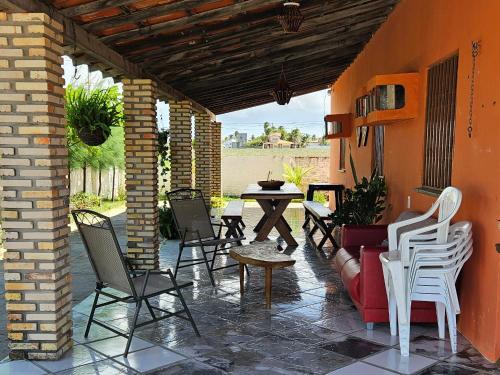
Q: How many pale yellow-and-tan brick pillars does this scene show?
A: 5